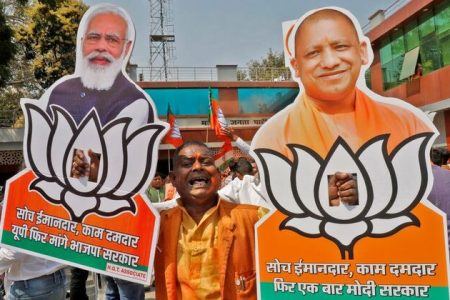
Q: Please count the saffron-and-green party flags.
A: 2